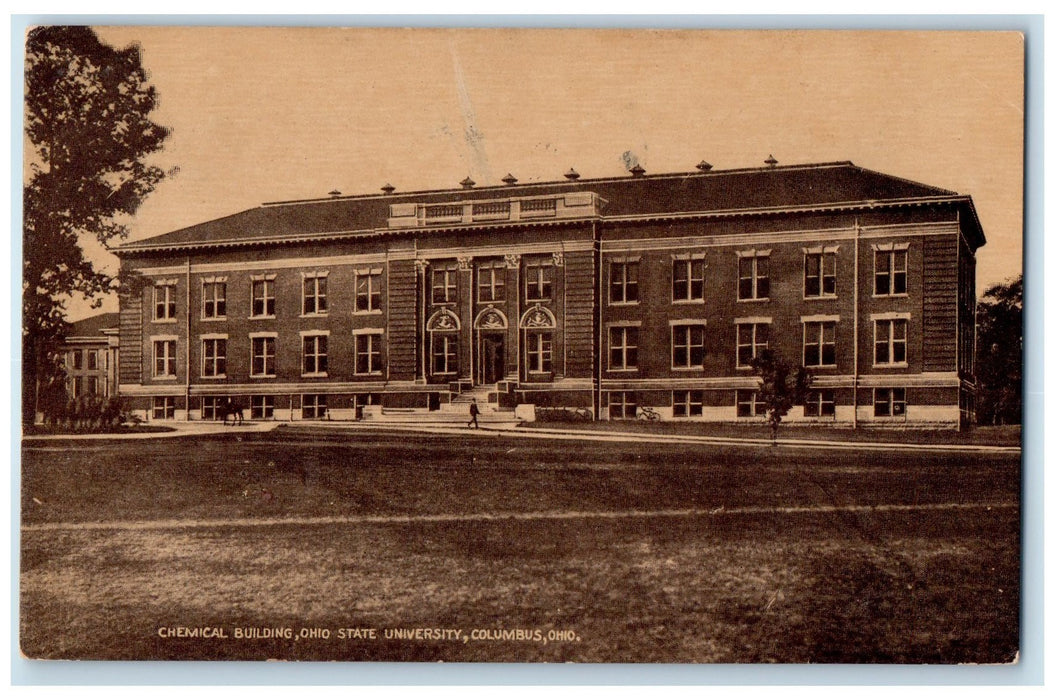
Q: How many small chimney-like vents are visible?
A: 8